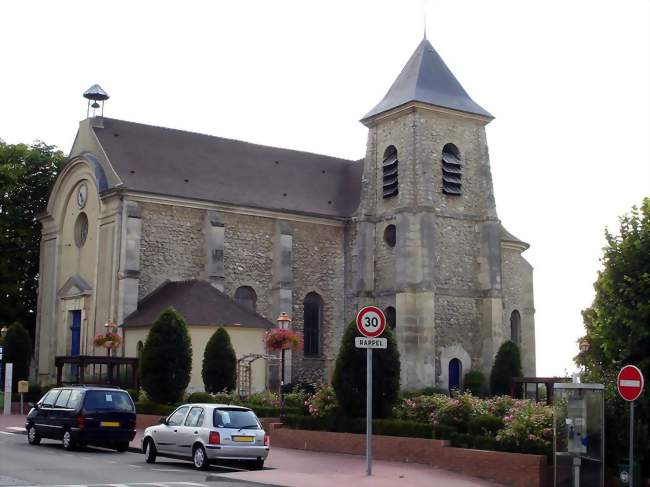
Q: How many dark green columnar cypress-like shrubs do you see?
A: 5